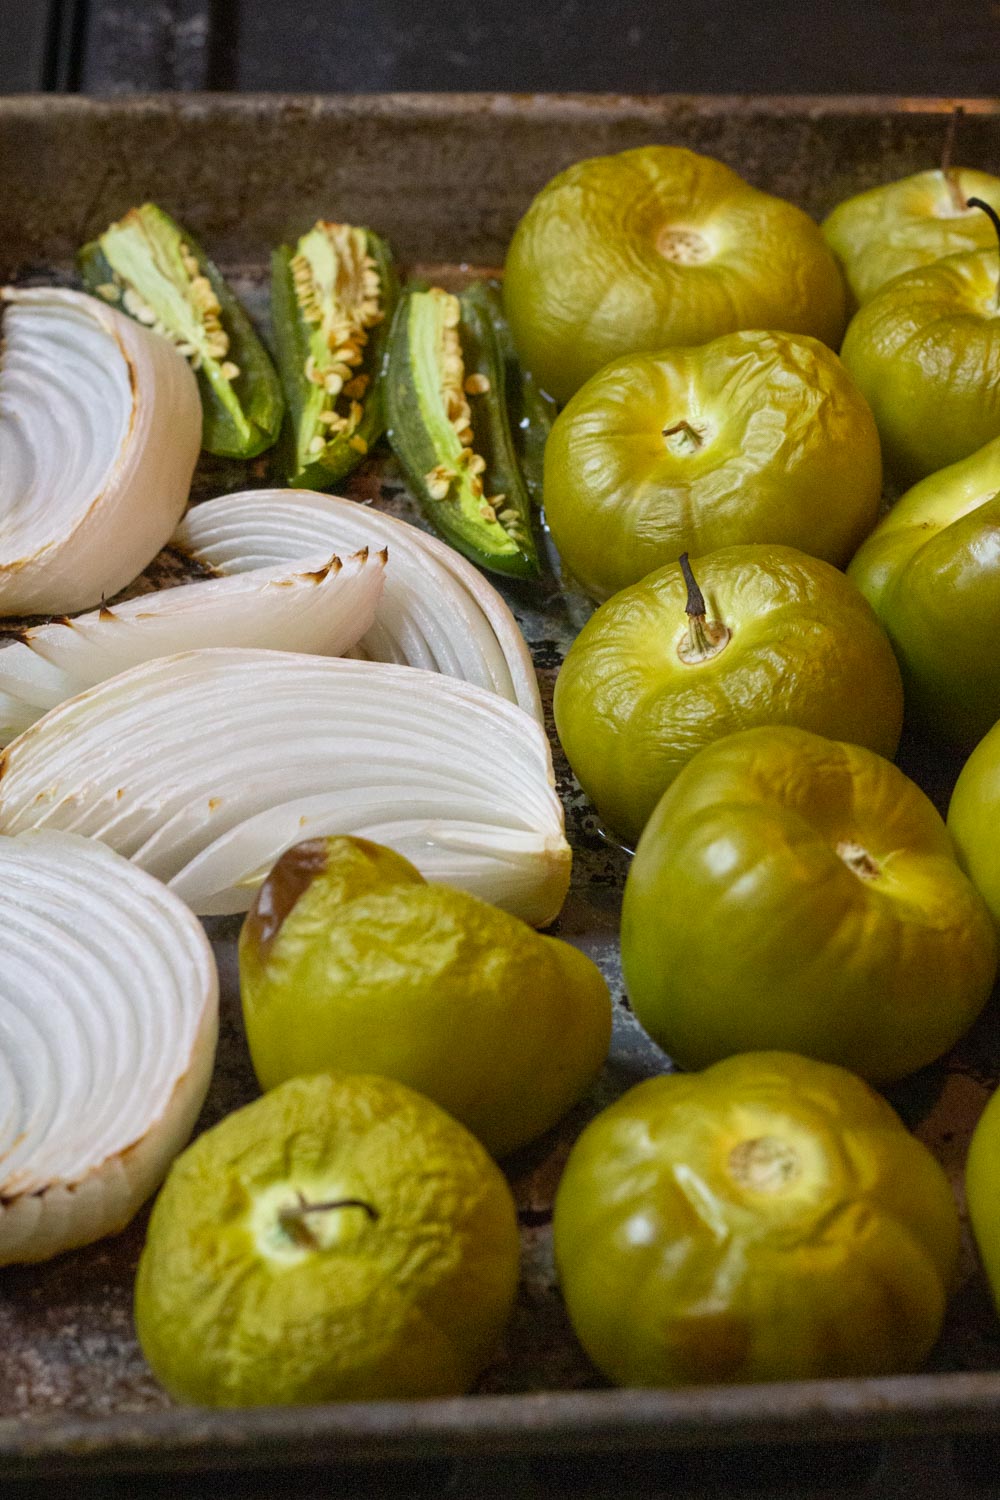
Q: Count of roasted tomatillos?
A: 12